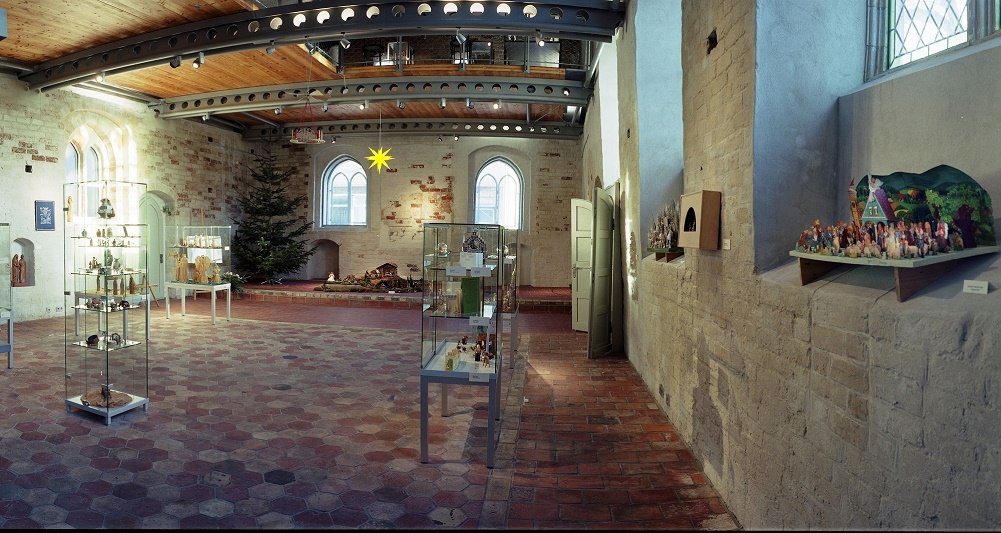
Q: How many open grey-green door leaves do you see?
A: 2